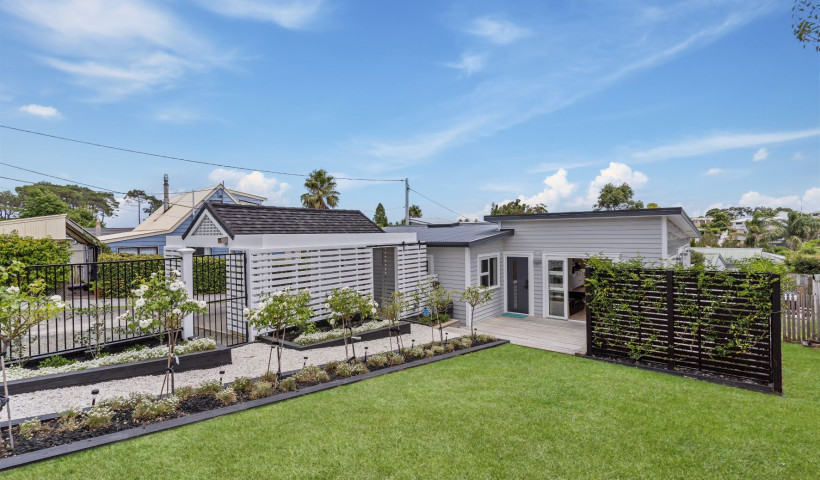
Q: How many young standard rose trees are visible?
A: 7